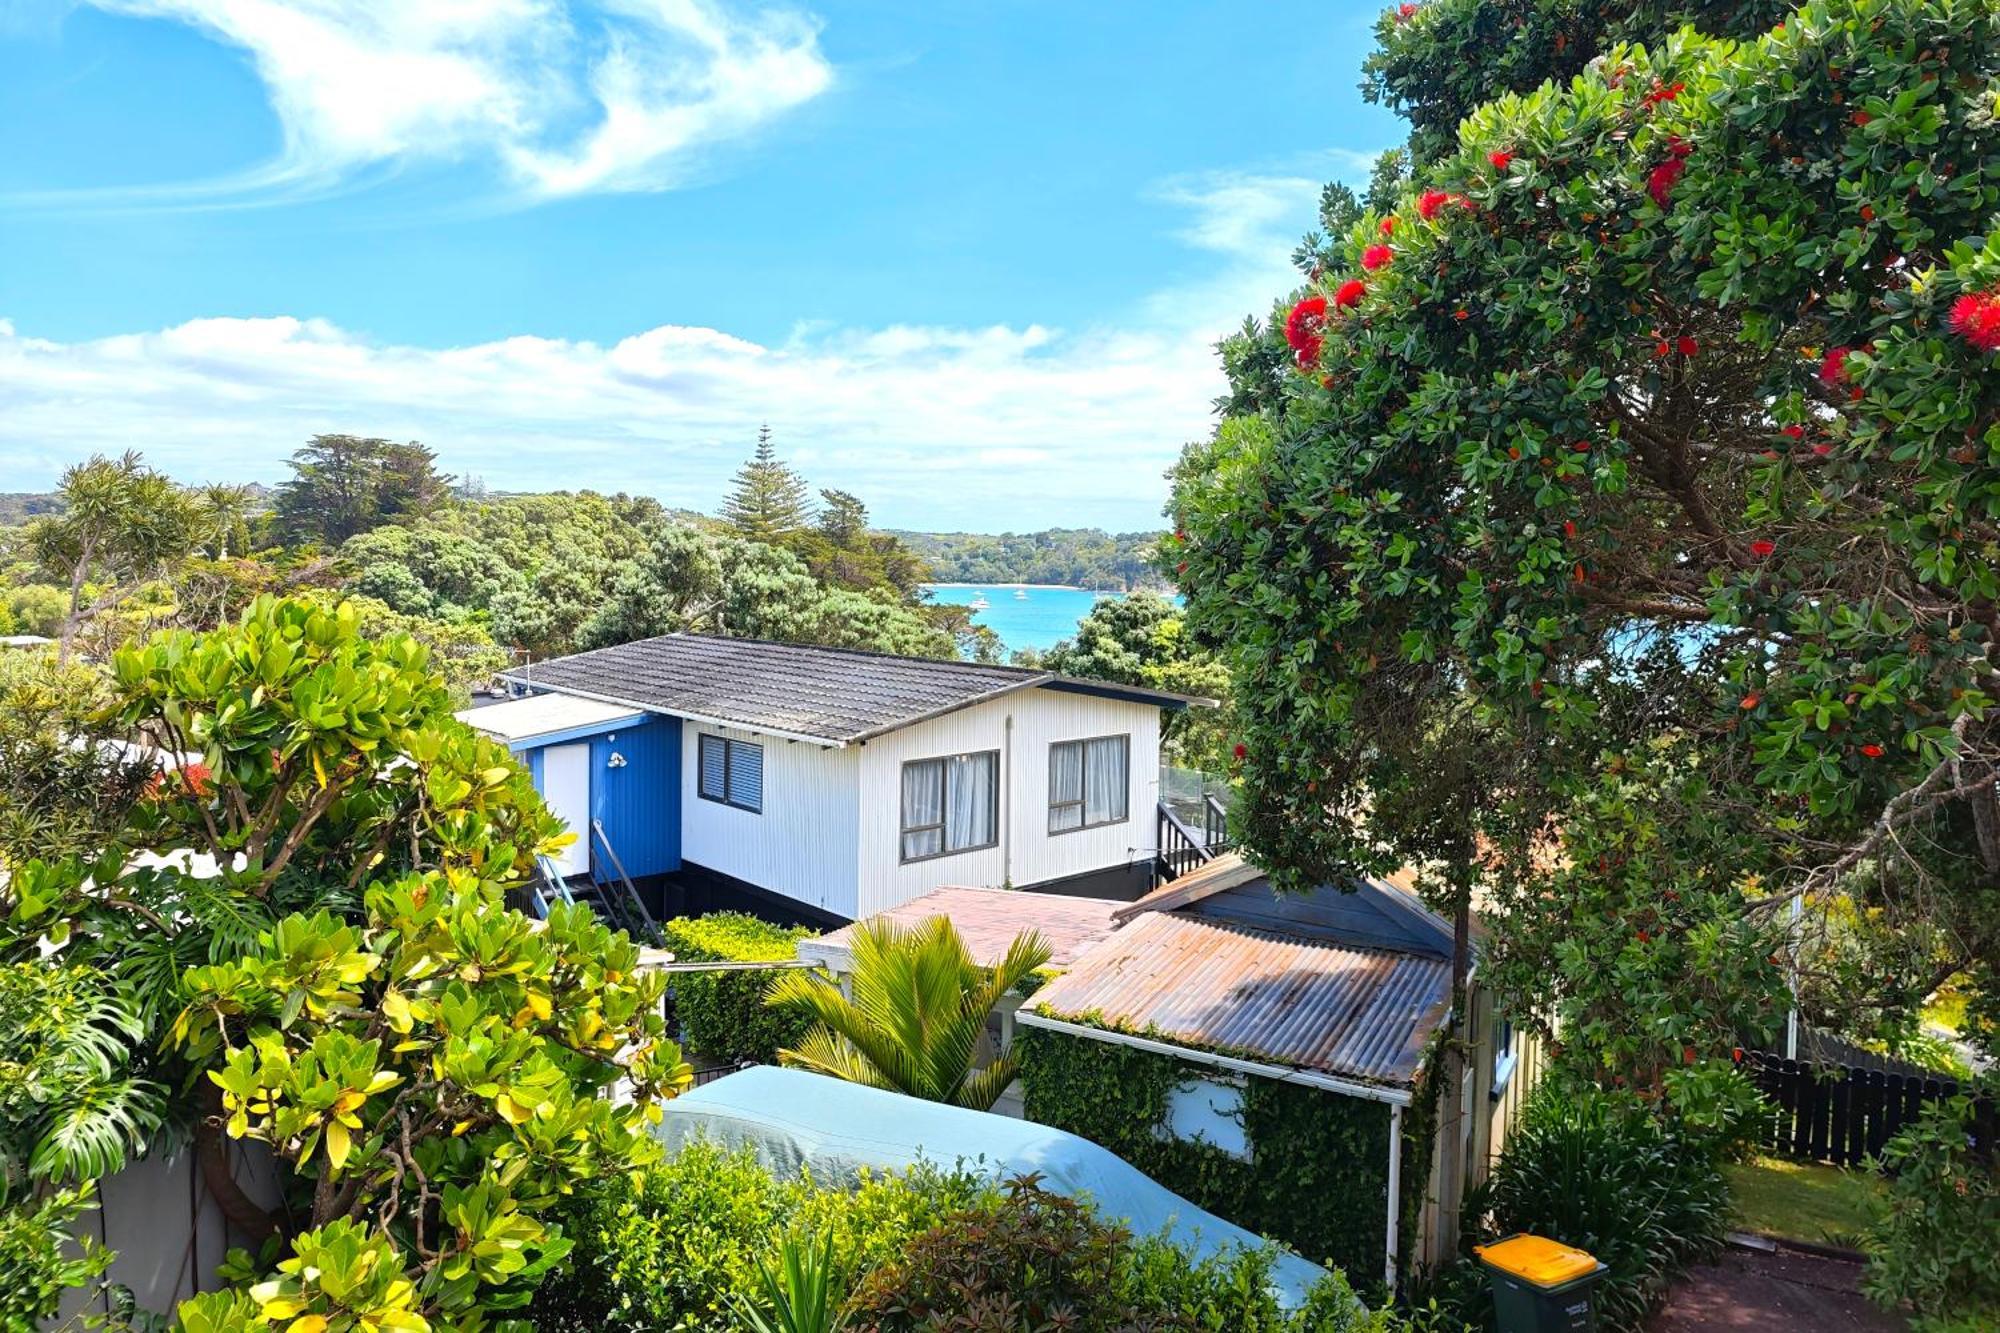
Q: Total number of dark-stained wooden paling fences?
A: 1